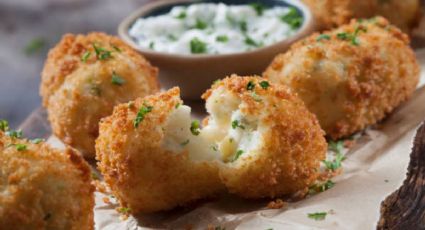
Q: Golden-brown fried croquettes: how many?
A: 5